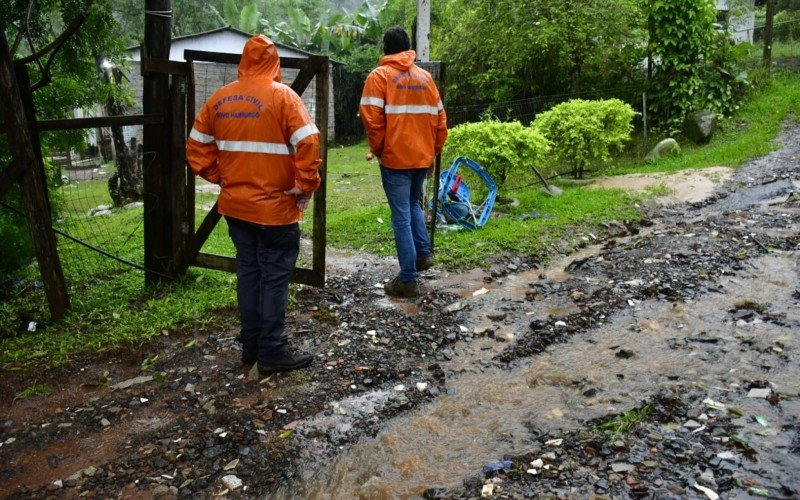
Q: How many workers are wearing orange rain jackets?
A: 2